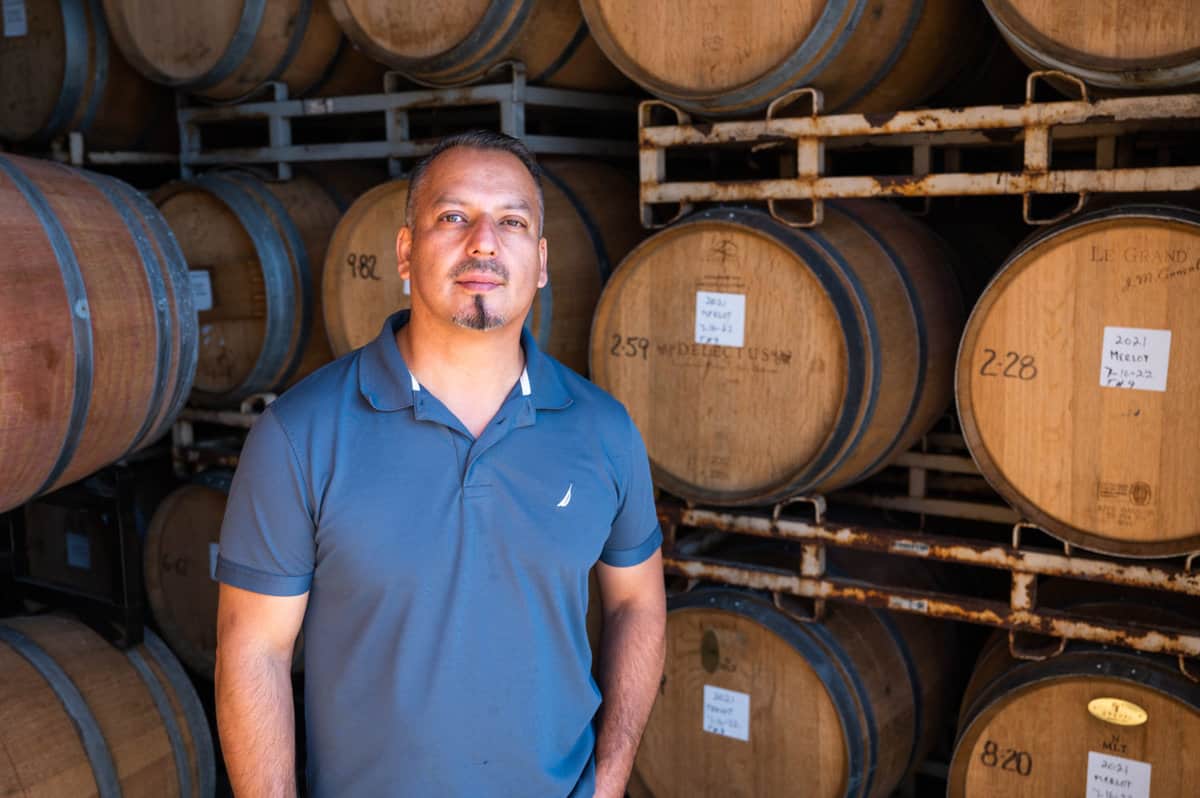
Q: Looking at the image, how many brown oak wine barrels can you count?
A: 15